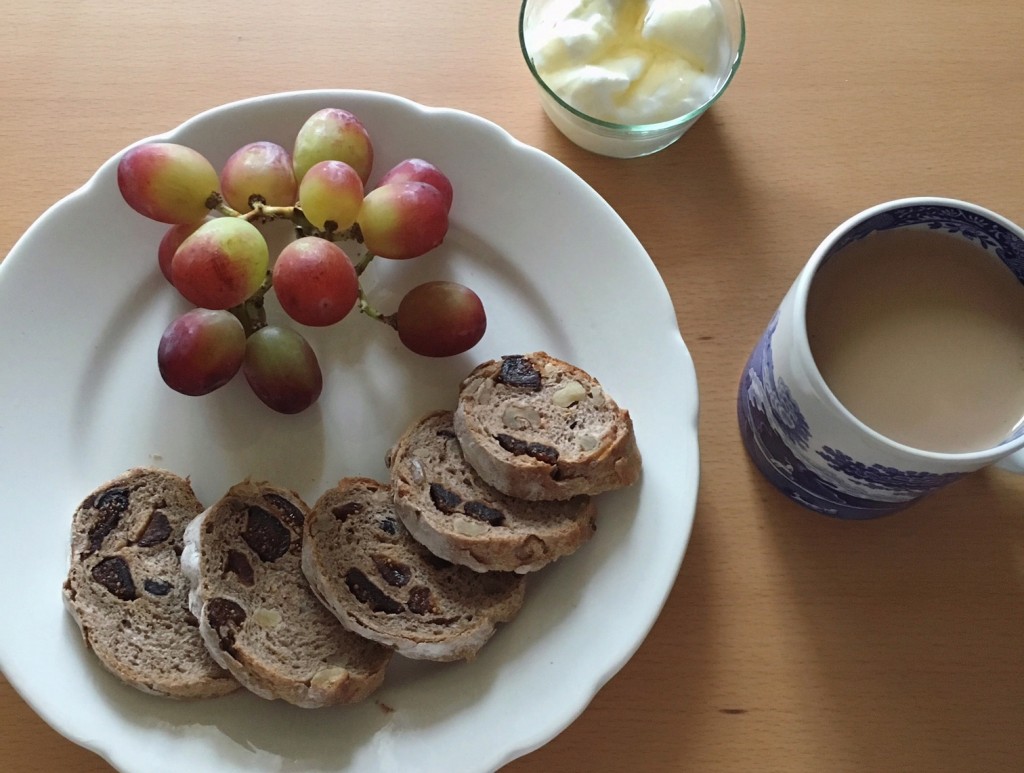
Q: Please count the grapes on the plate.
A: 12